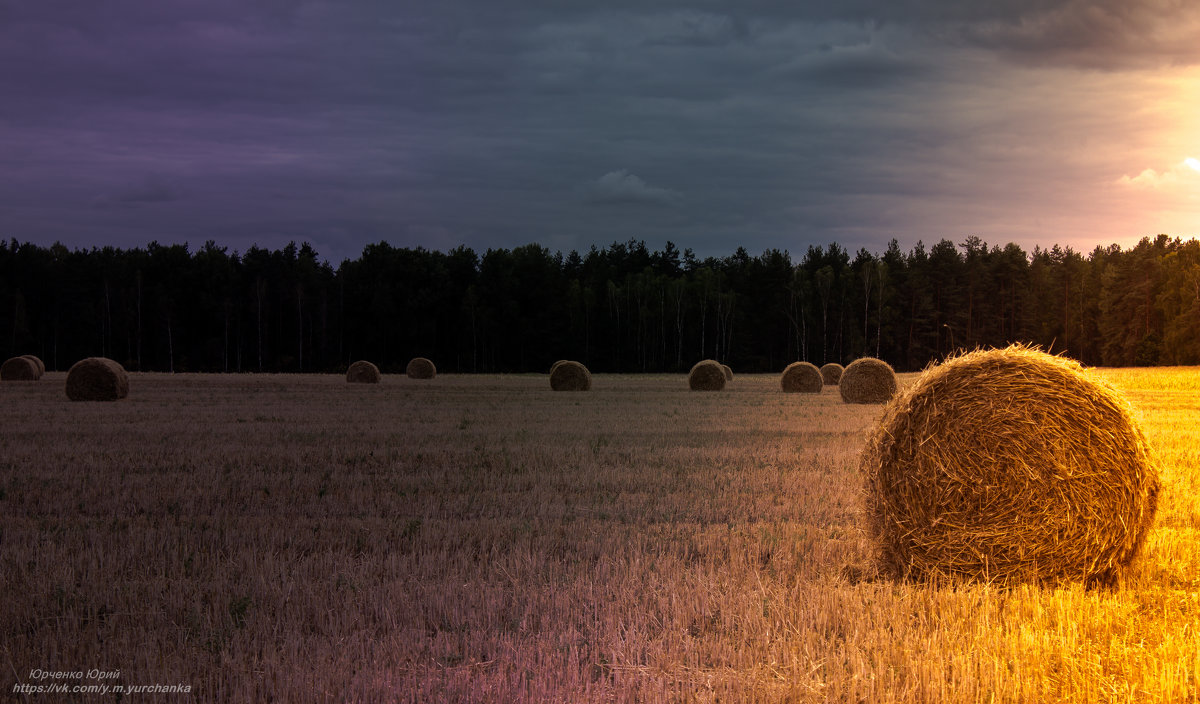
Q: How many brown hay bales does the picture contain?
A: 13